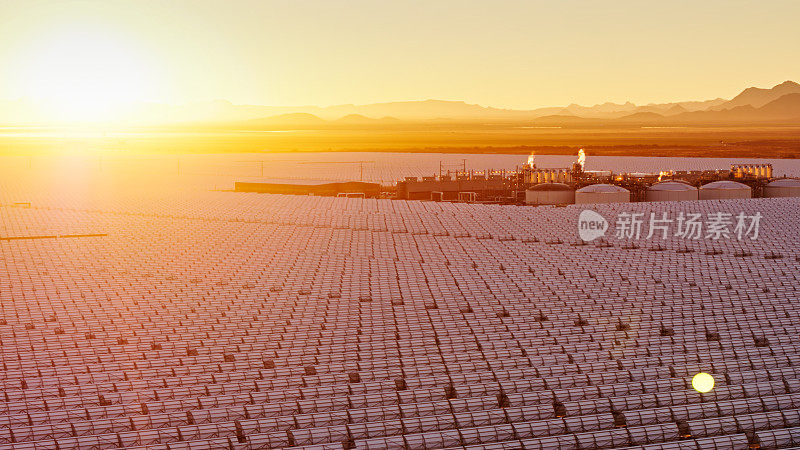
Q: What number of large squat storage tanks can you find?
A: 5